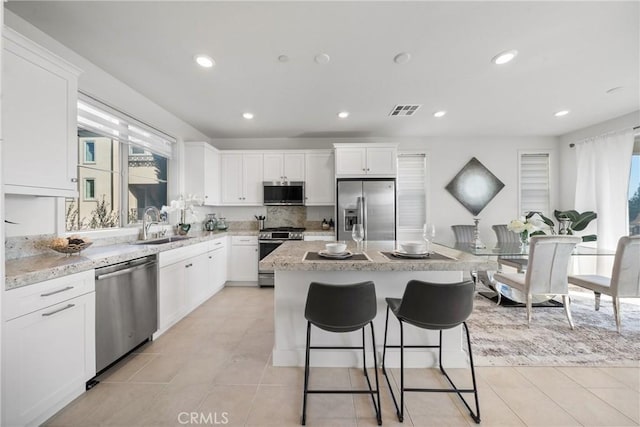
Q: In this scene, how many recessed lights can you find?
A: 6